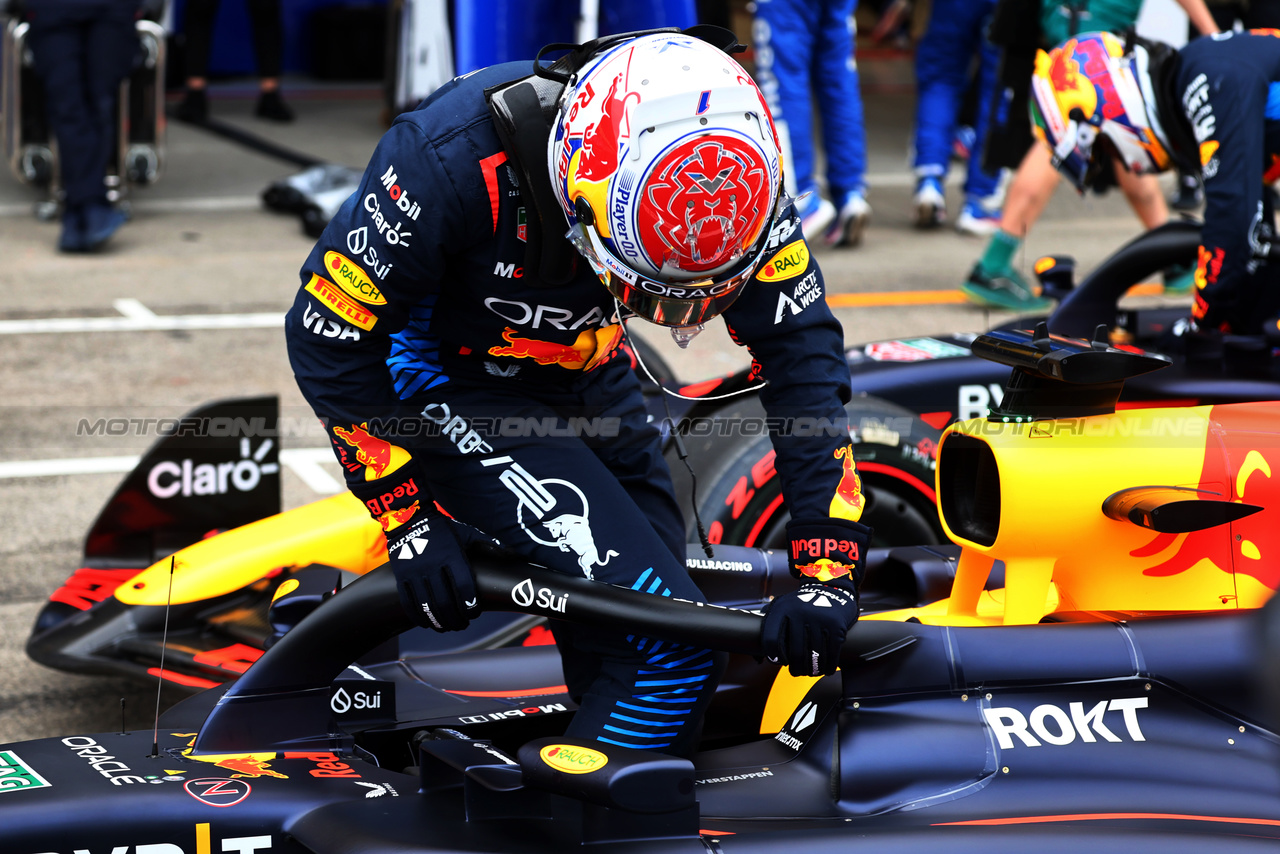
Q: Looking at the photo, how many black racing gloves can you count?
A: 2